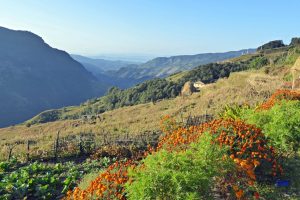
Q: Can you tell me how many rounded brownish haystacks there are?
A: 1